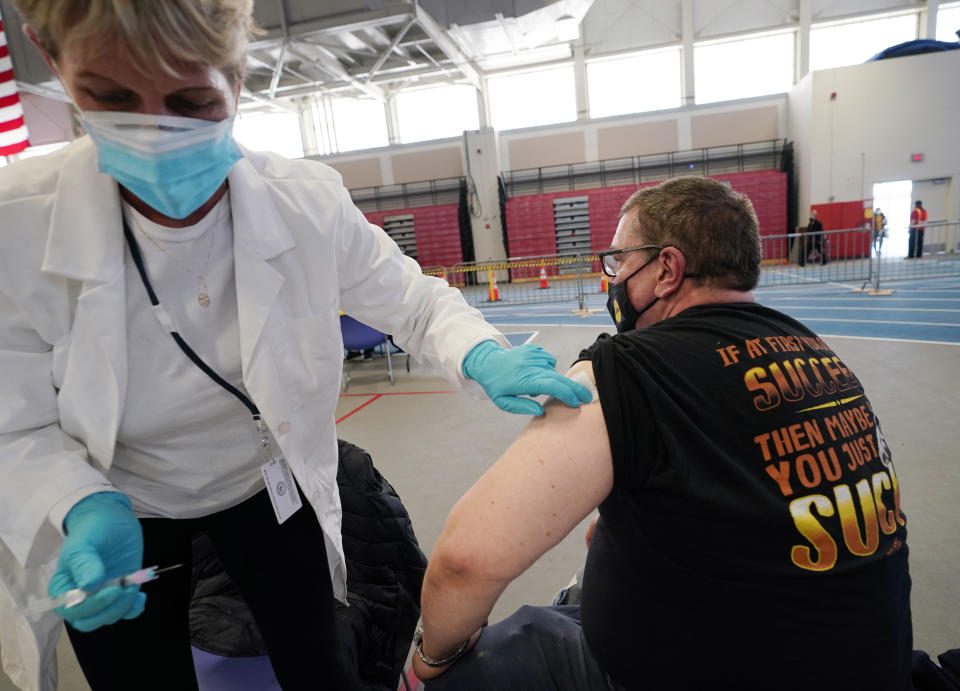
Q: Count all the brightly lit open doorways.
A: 1